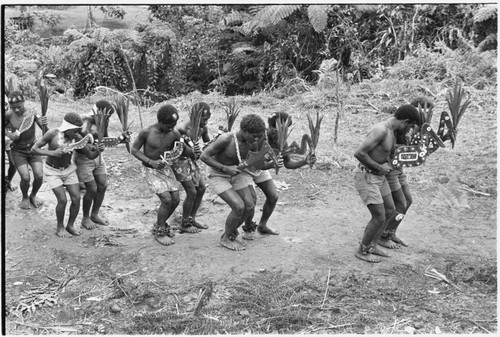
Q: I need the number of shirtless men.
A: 9